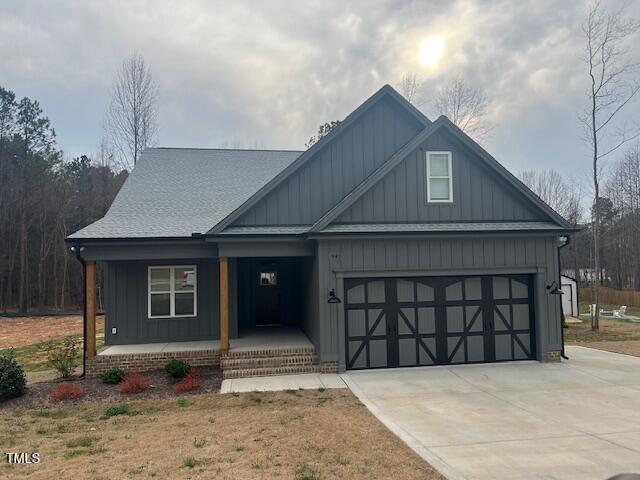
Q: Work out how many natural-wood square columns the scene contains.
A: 2